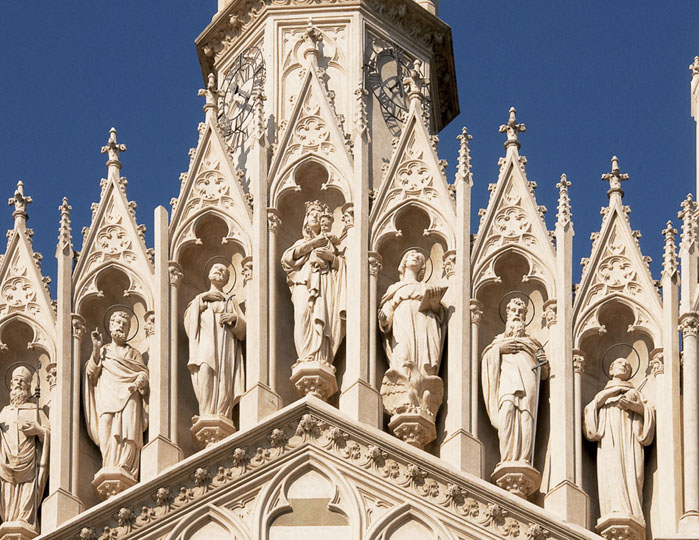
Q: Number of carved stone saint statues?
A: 7